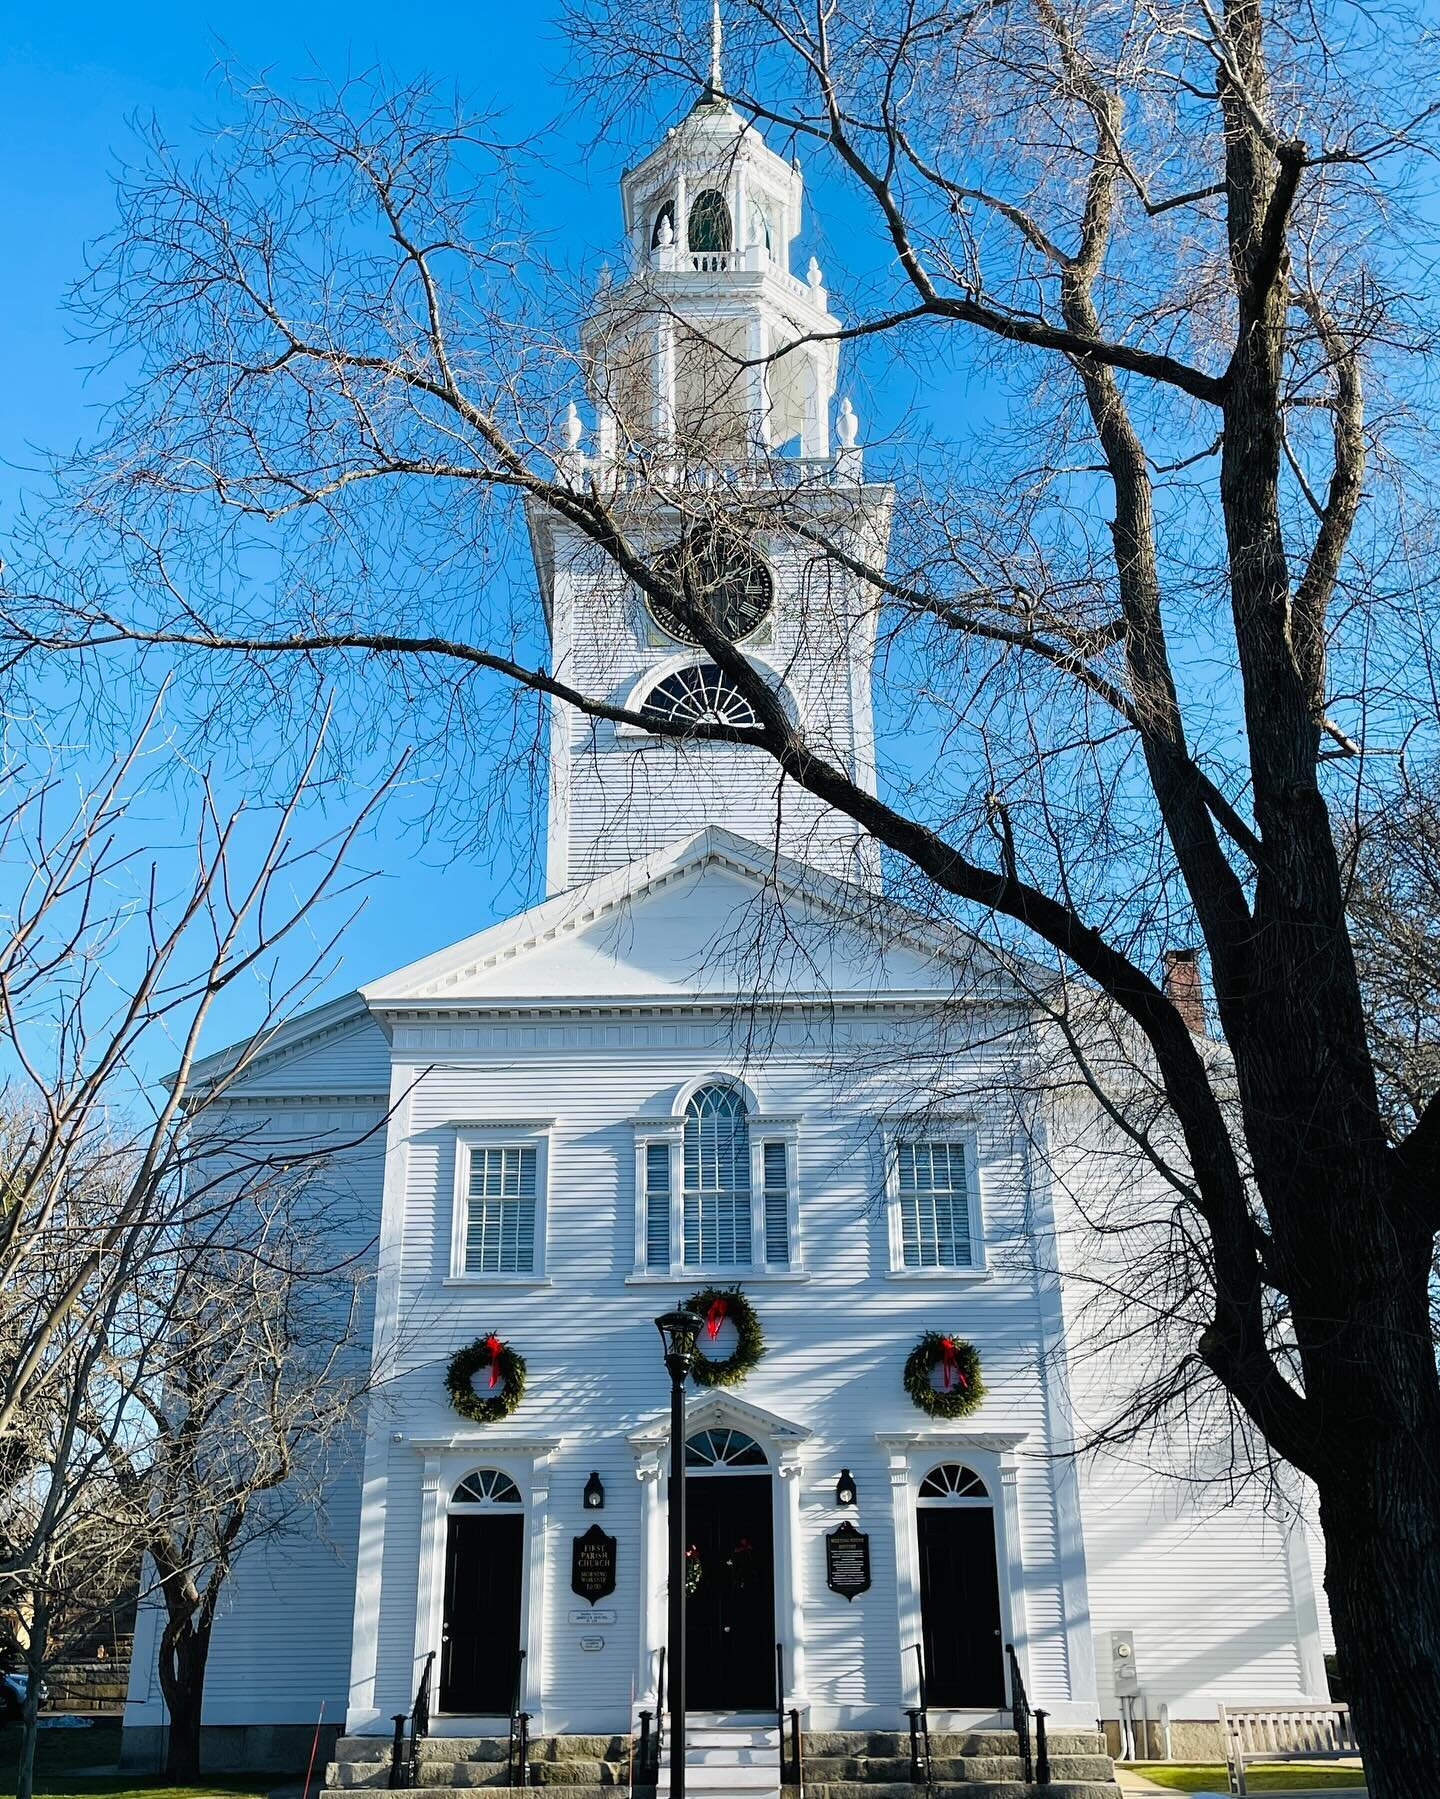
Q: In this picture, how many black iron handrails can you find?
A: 6